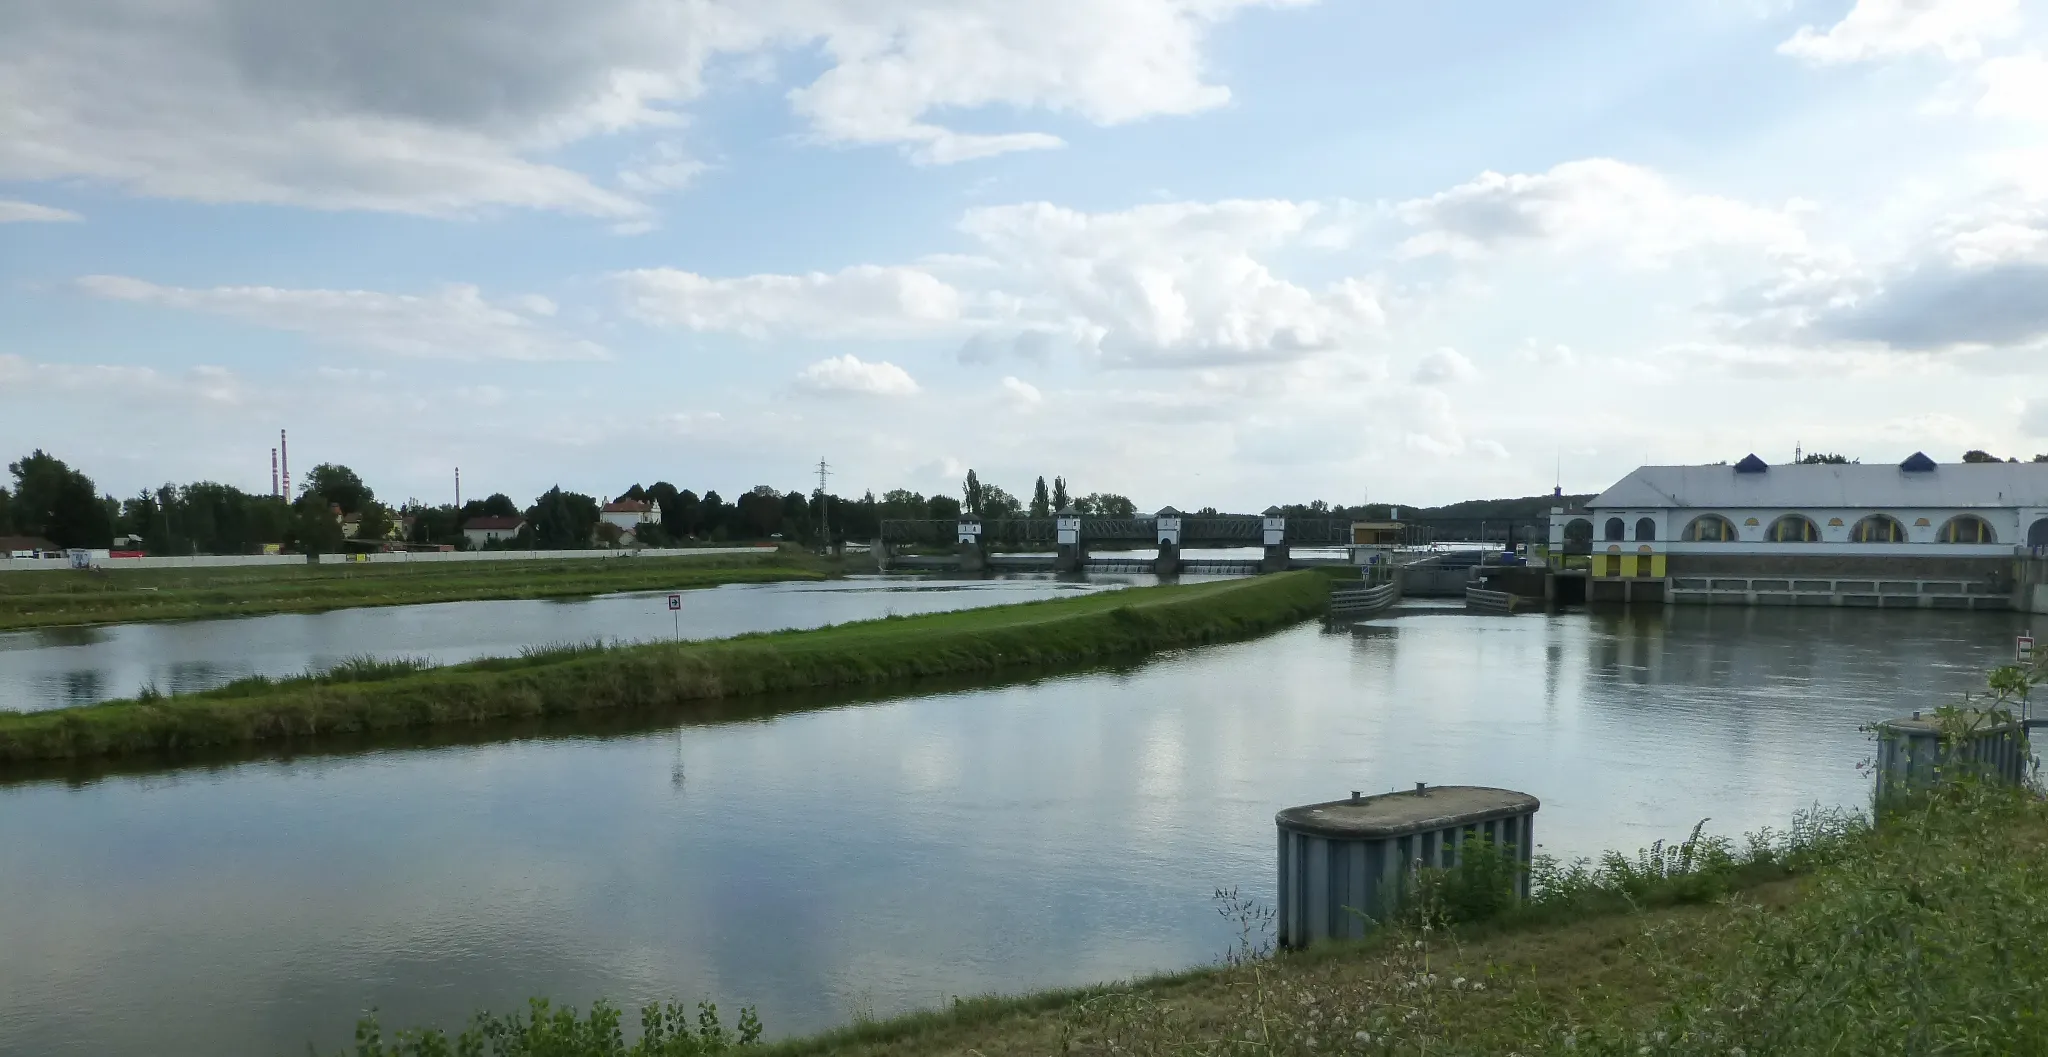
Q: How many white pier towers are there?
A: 4